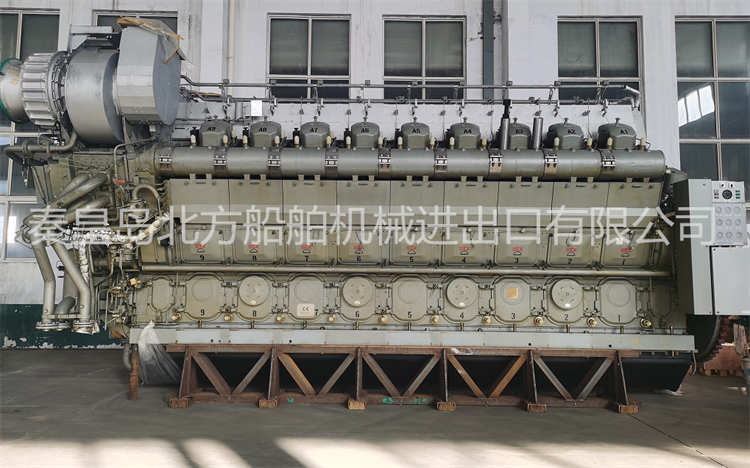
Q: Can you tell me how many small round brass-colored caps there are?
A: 10